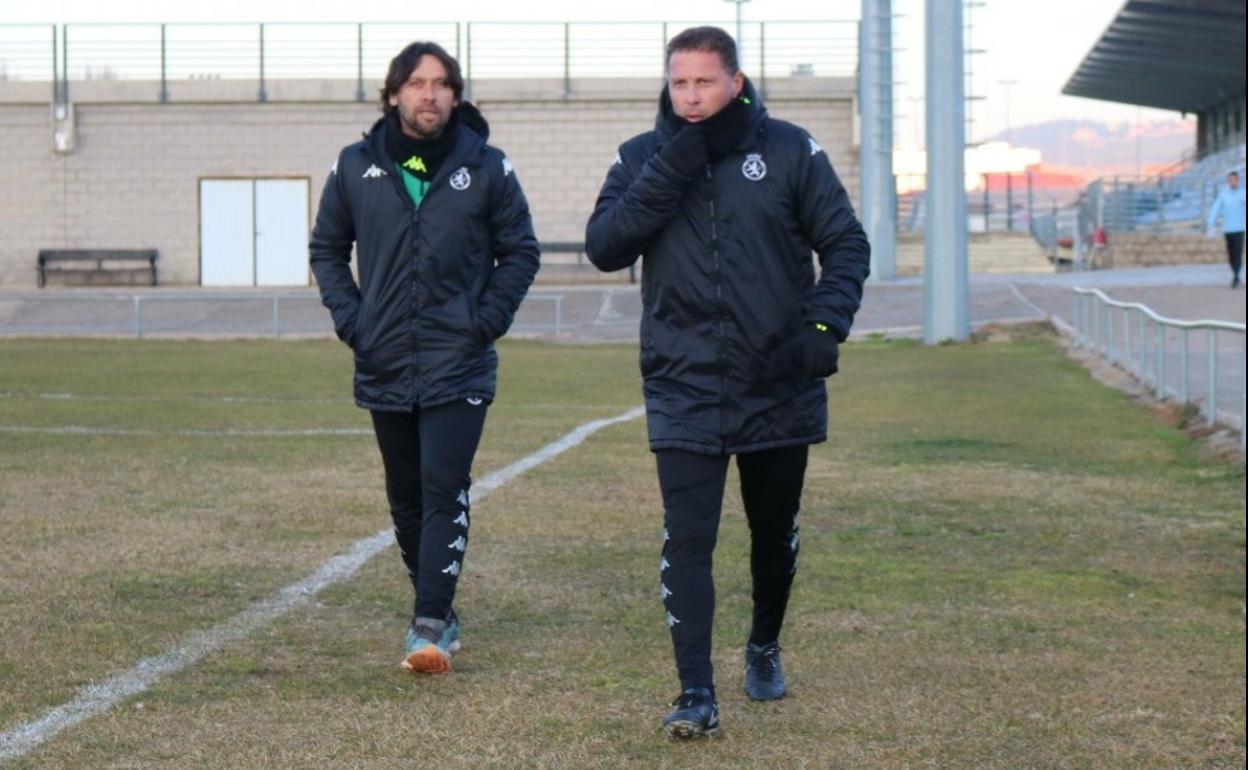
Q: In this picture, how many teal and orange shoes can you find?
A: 2